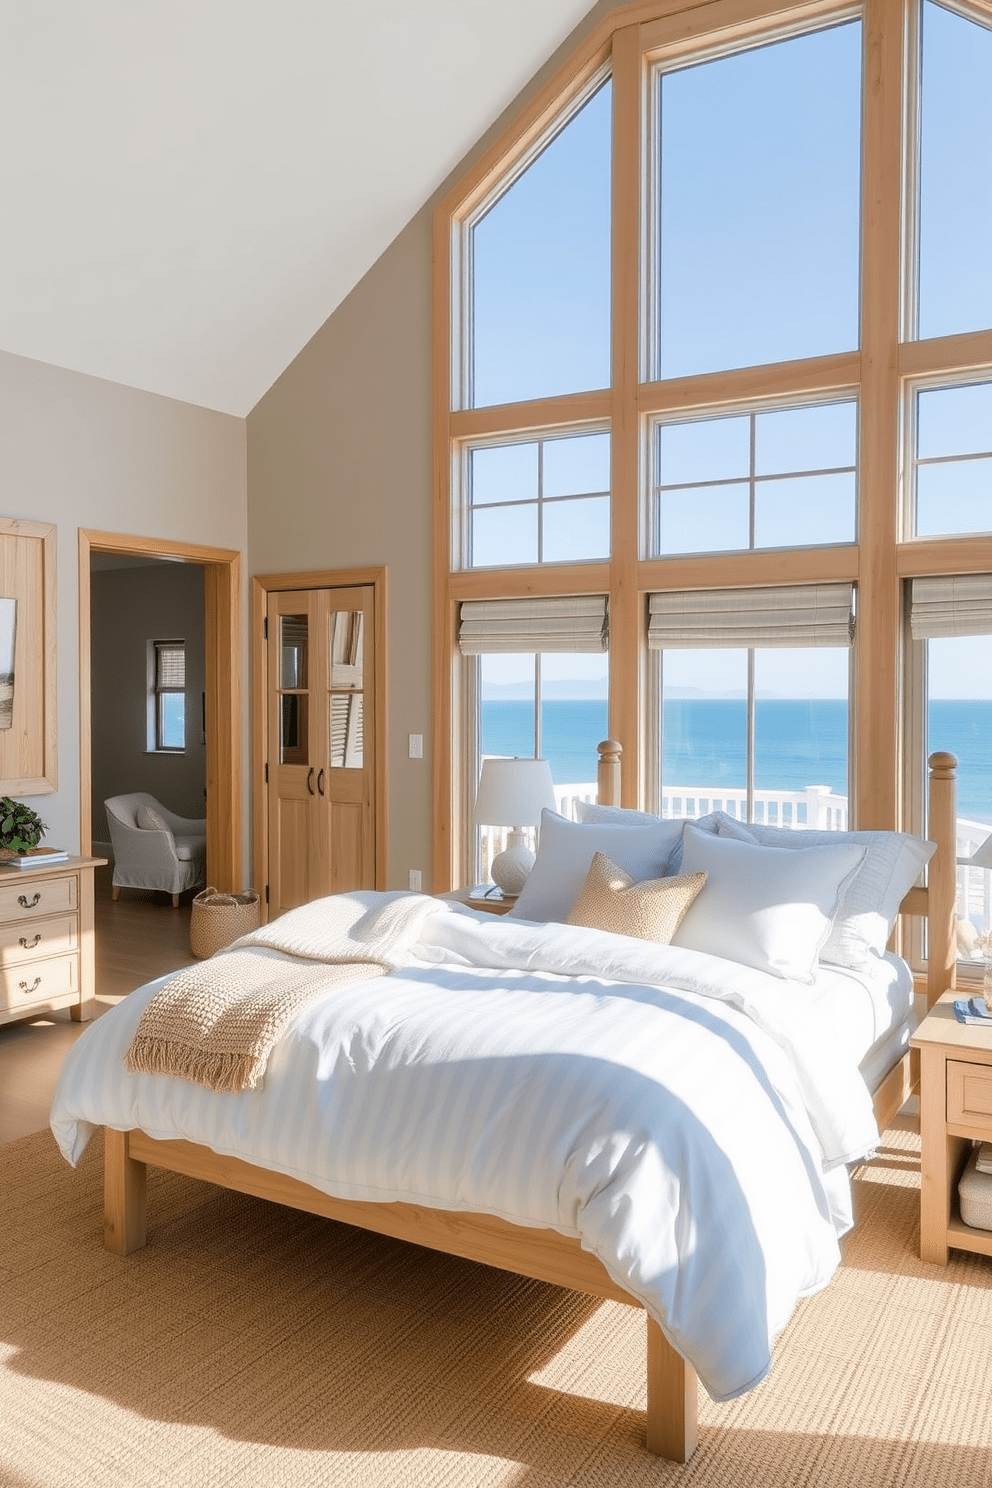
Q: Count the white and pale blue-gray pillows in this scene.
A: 4